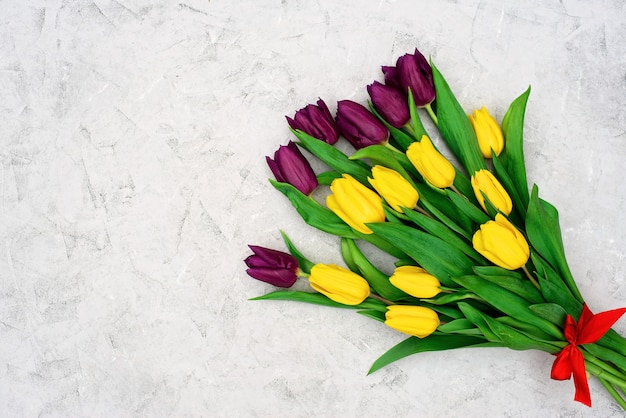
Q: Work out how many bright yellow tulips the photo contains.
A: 9